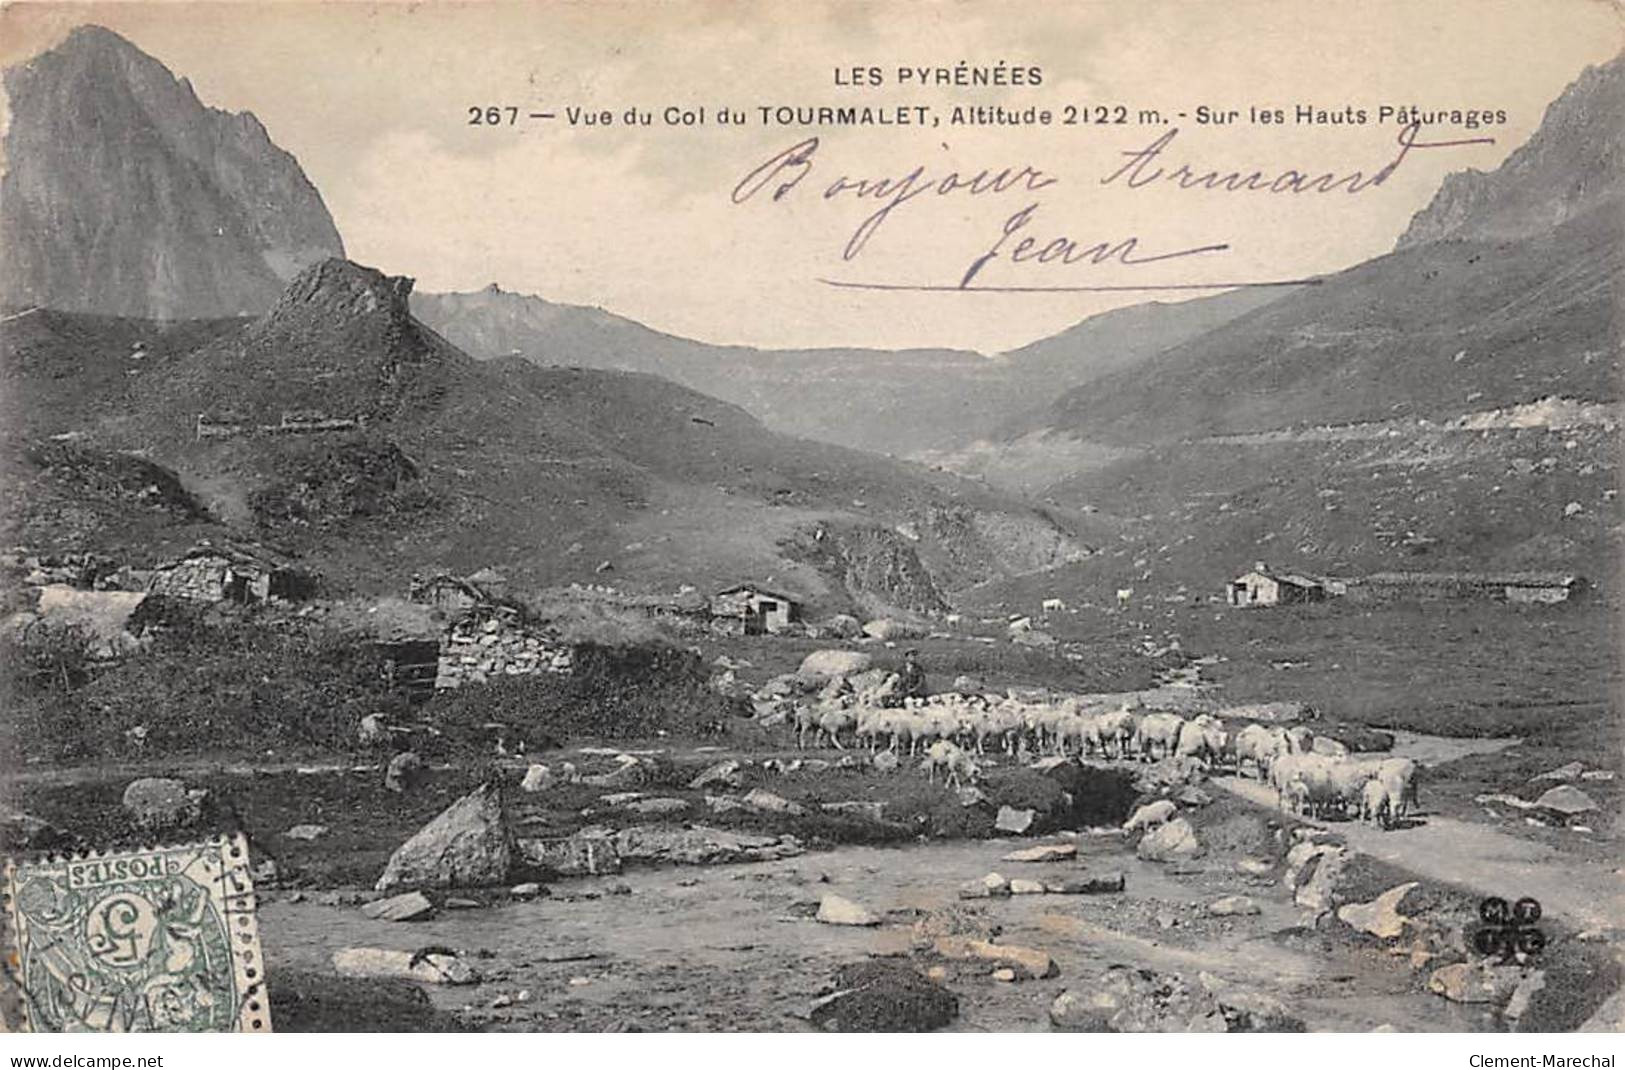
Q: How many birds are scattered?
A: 0